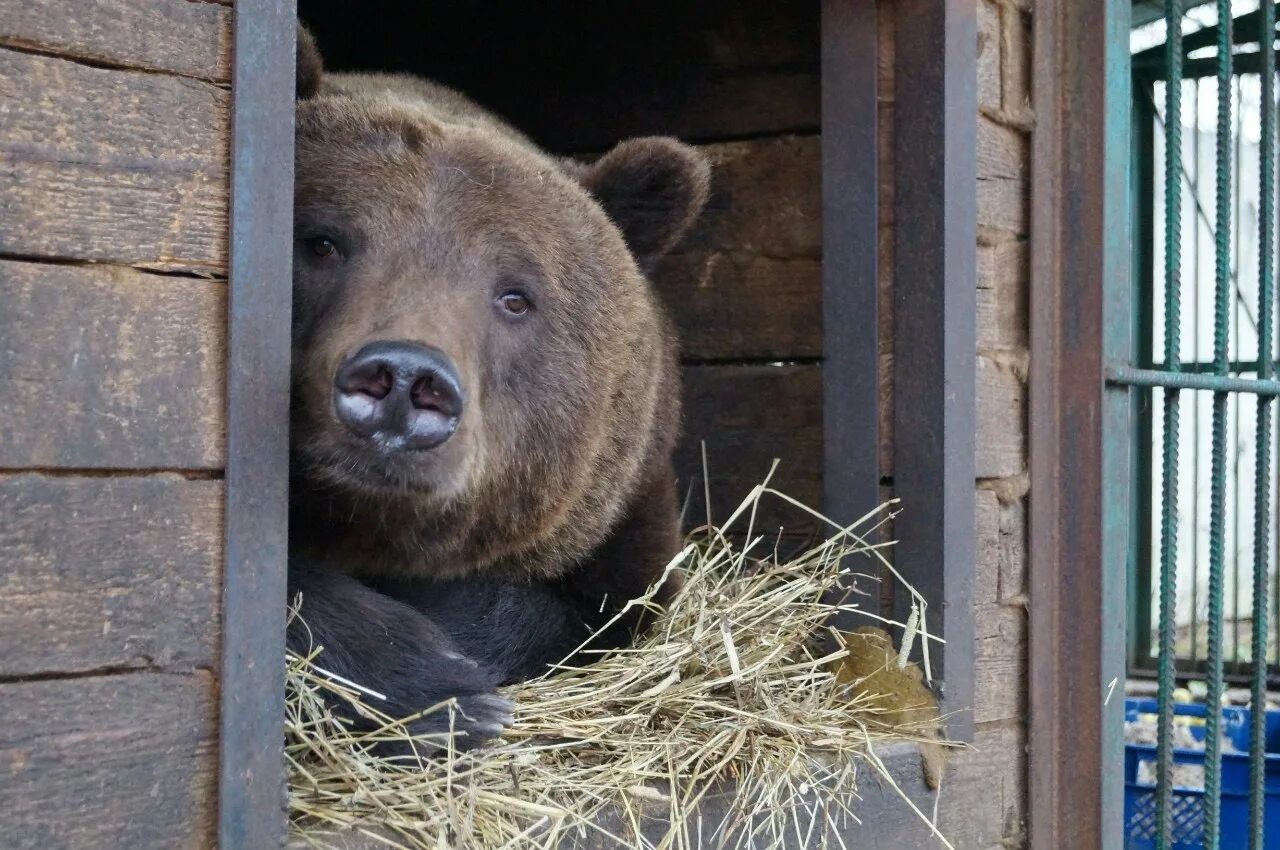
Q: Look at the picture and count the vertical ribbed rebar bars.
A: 3